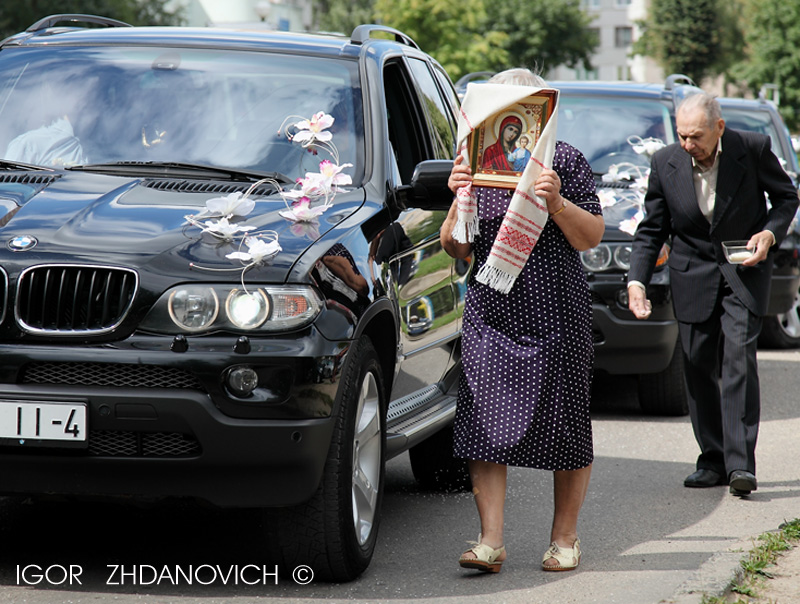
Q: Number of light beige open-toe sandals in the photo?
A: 2